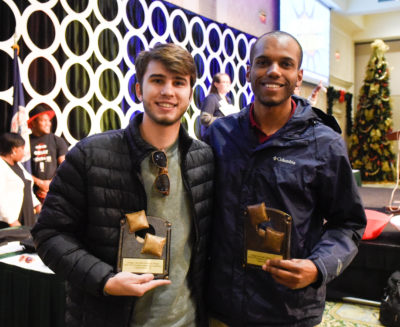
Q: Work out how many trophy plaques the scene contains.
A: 2